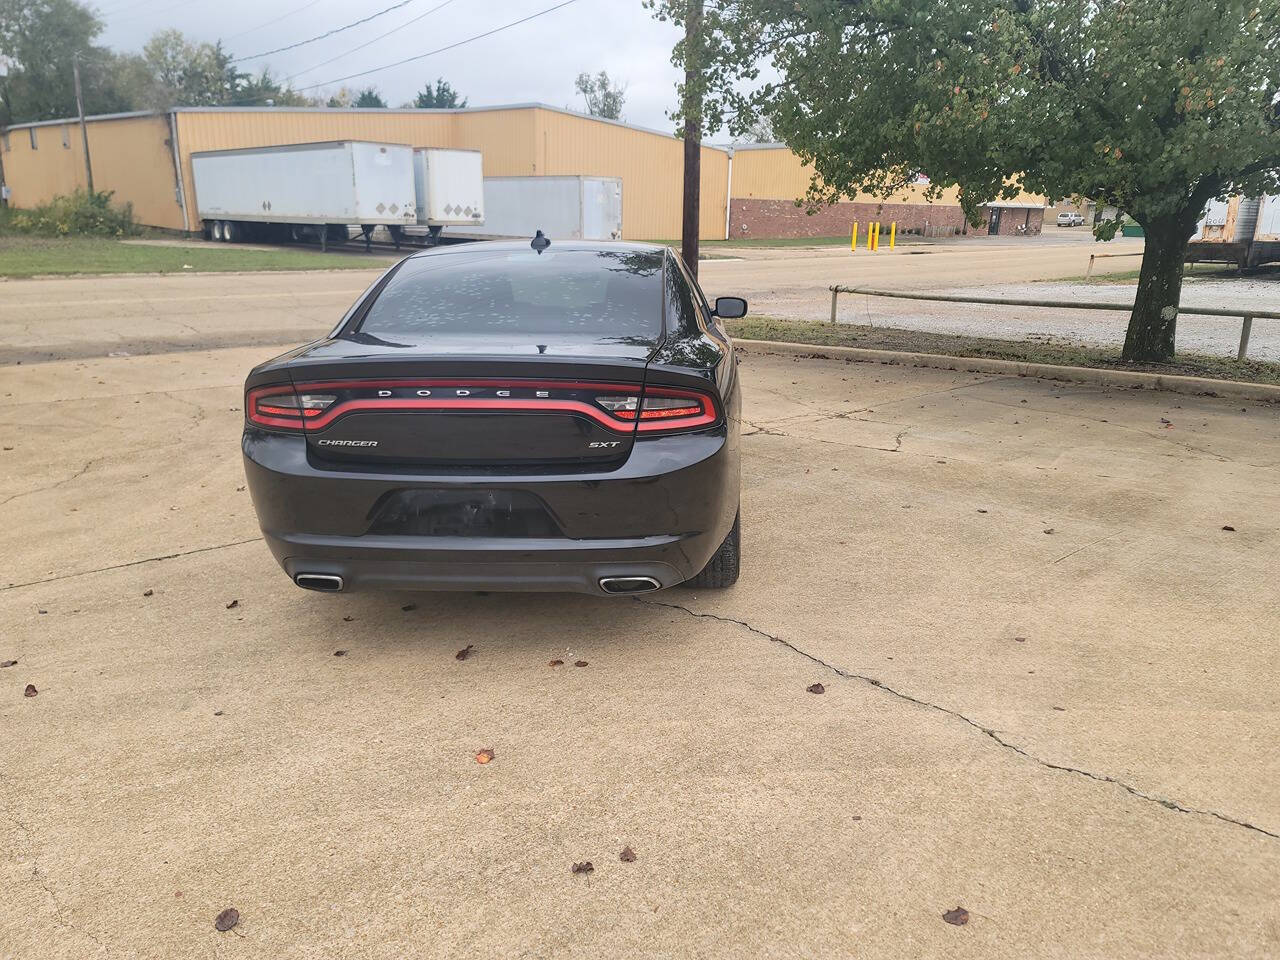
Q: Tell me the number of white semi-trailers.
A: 3